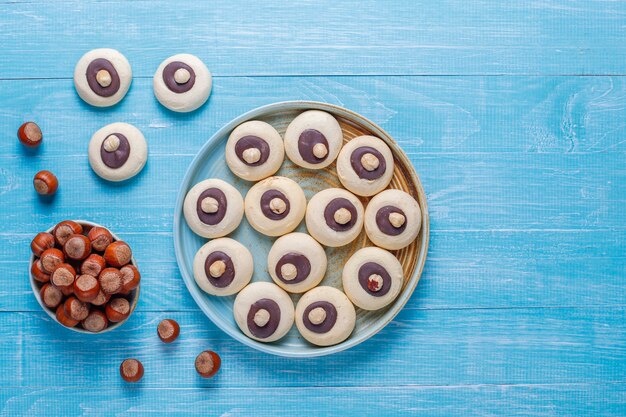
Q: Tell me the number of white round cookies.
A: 15